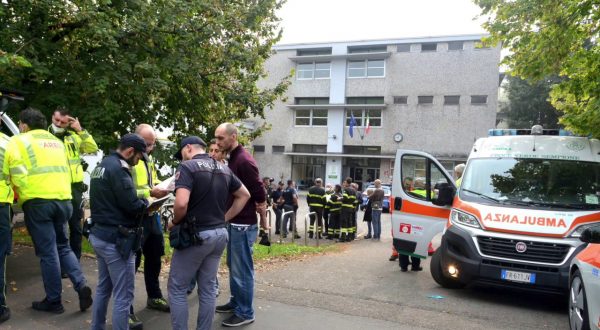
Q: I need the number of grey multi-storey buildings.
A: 1